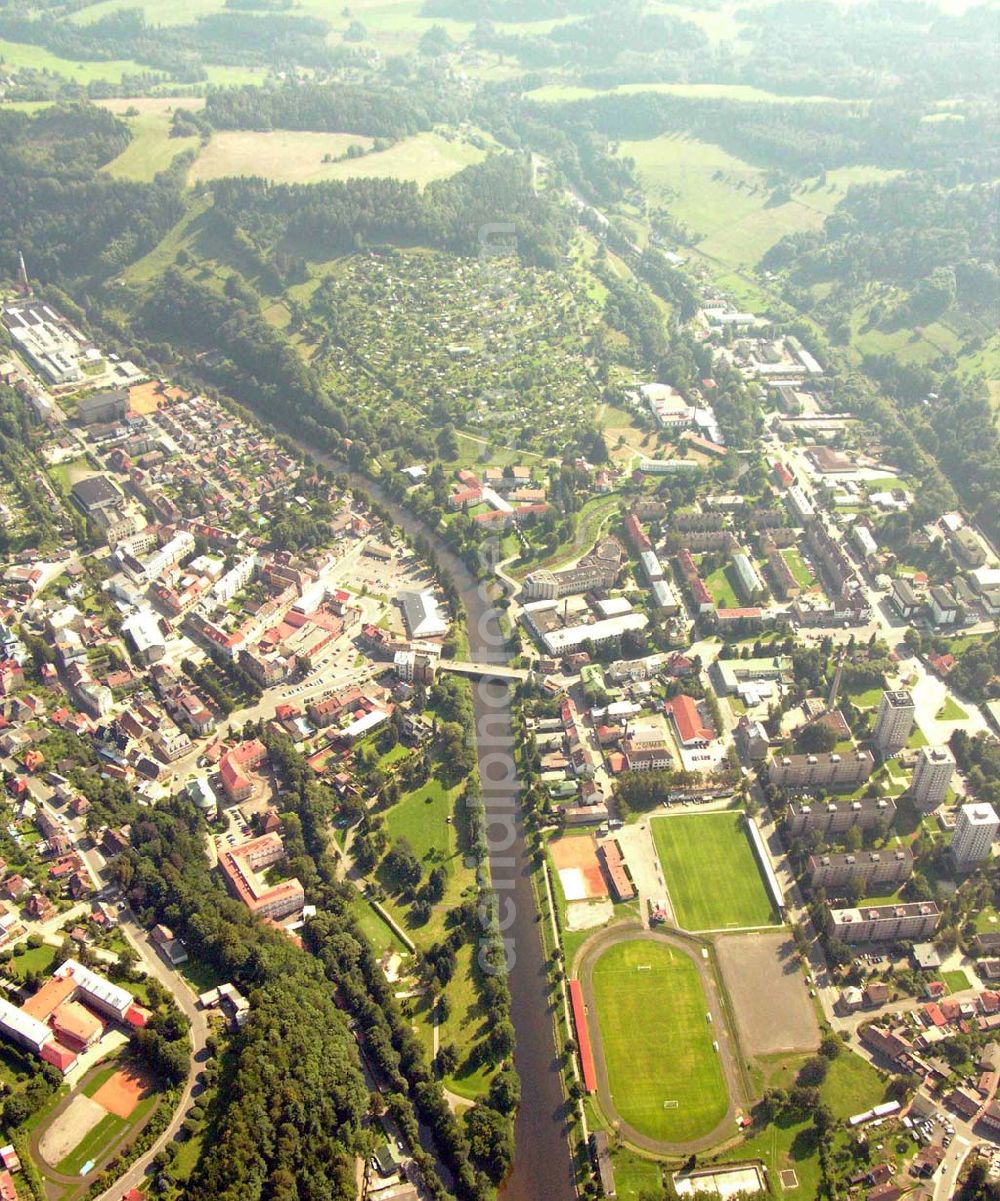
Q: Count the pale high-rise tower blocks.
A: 3